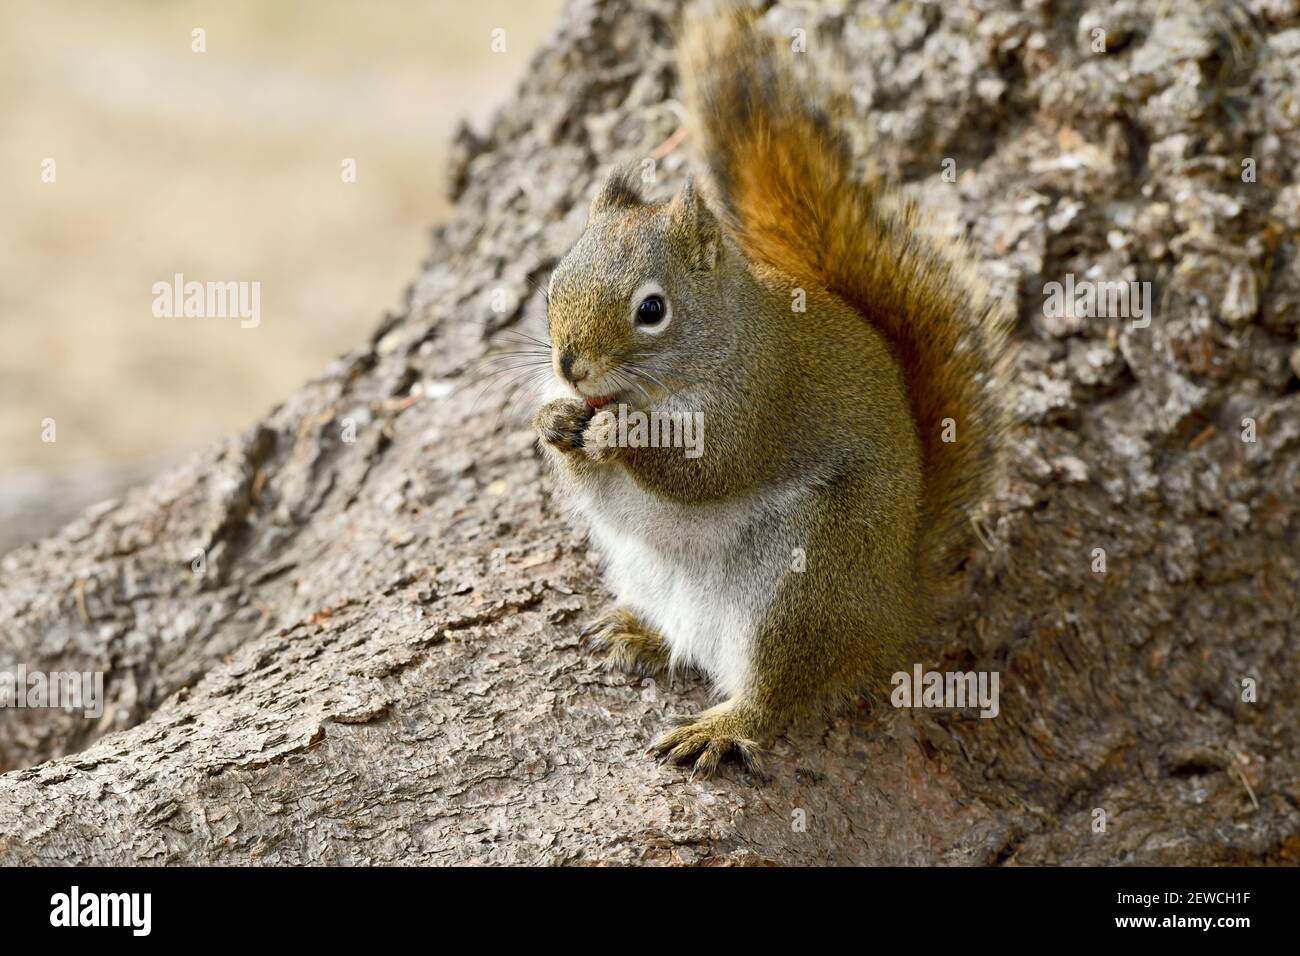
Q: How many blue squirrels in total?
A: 0